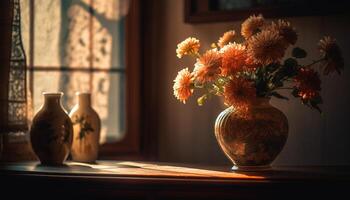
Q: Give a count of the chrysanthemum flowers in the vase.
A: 11